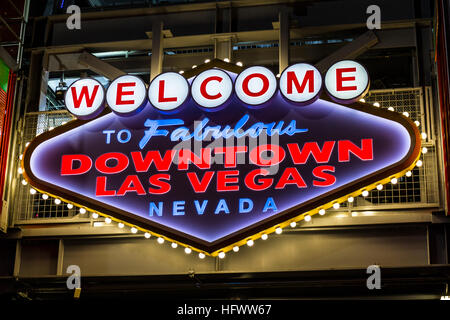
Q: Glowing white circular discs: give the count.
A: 7